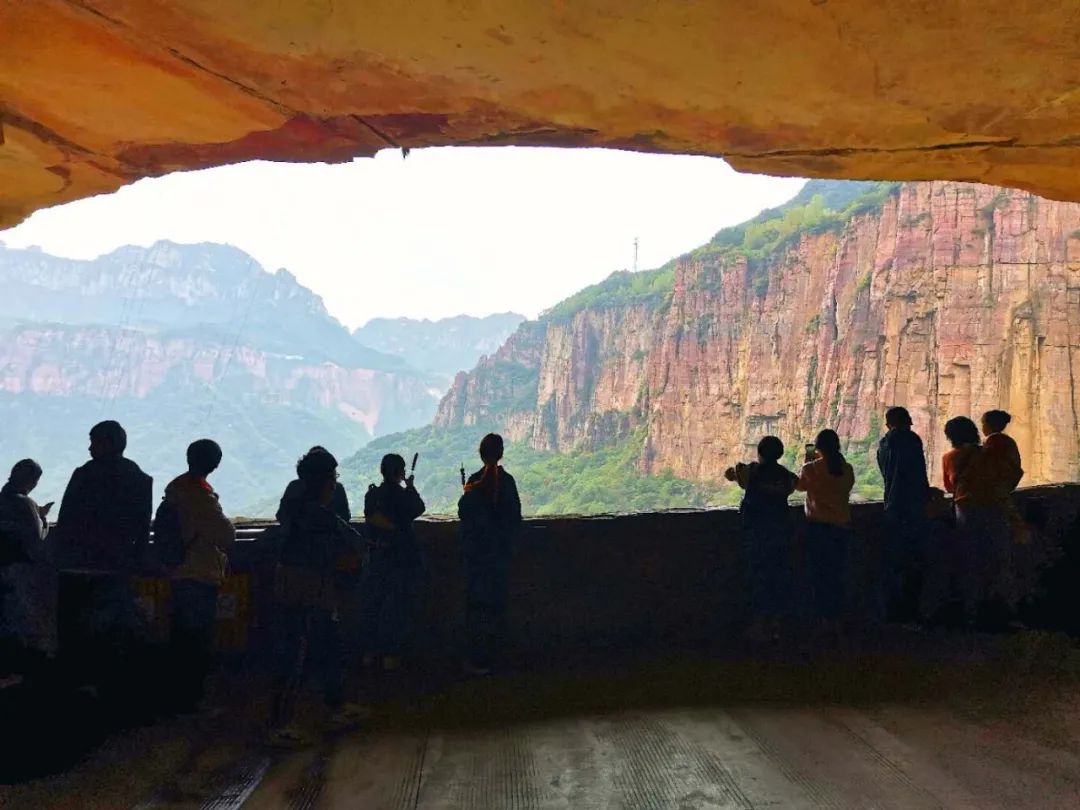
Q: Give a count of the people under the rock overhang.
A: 12